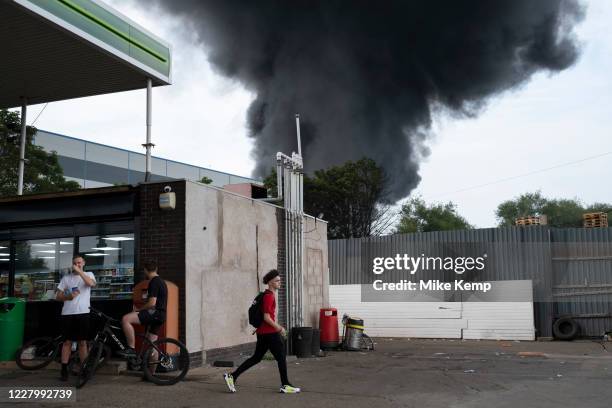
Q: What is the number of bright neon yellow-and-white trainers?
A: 2